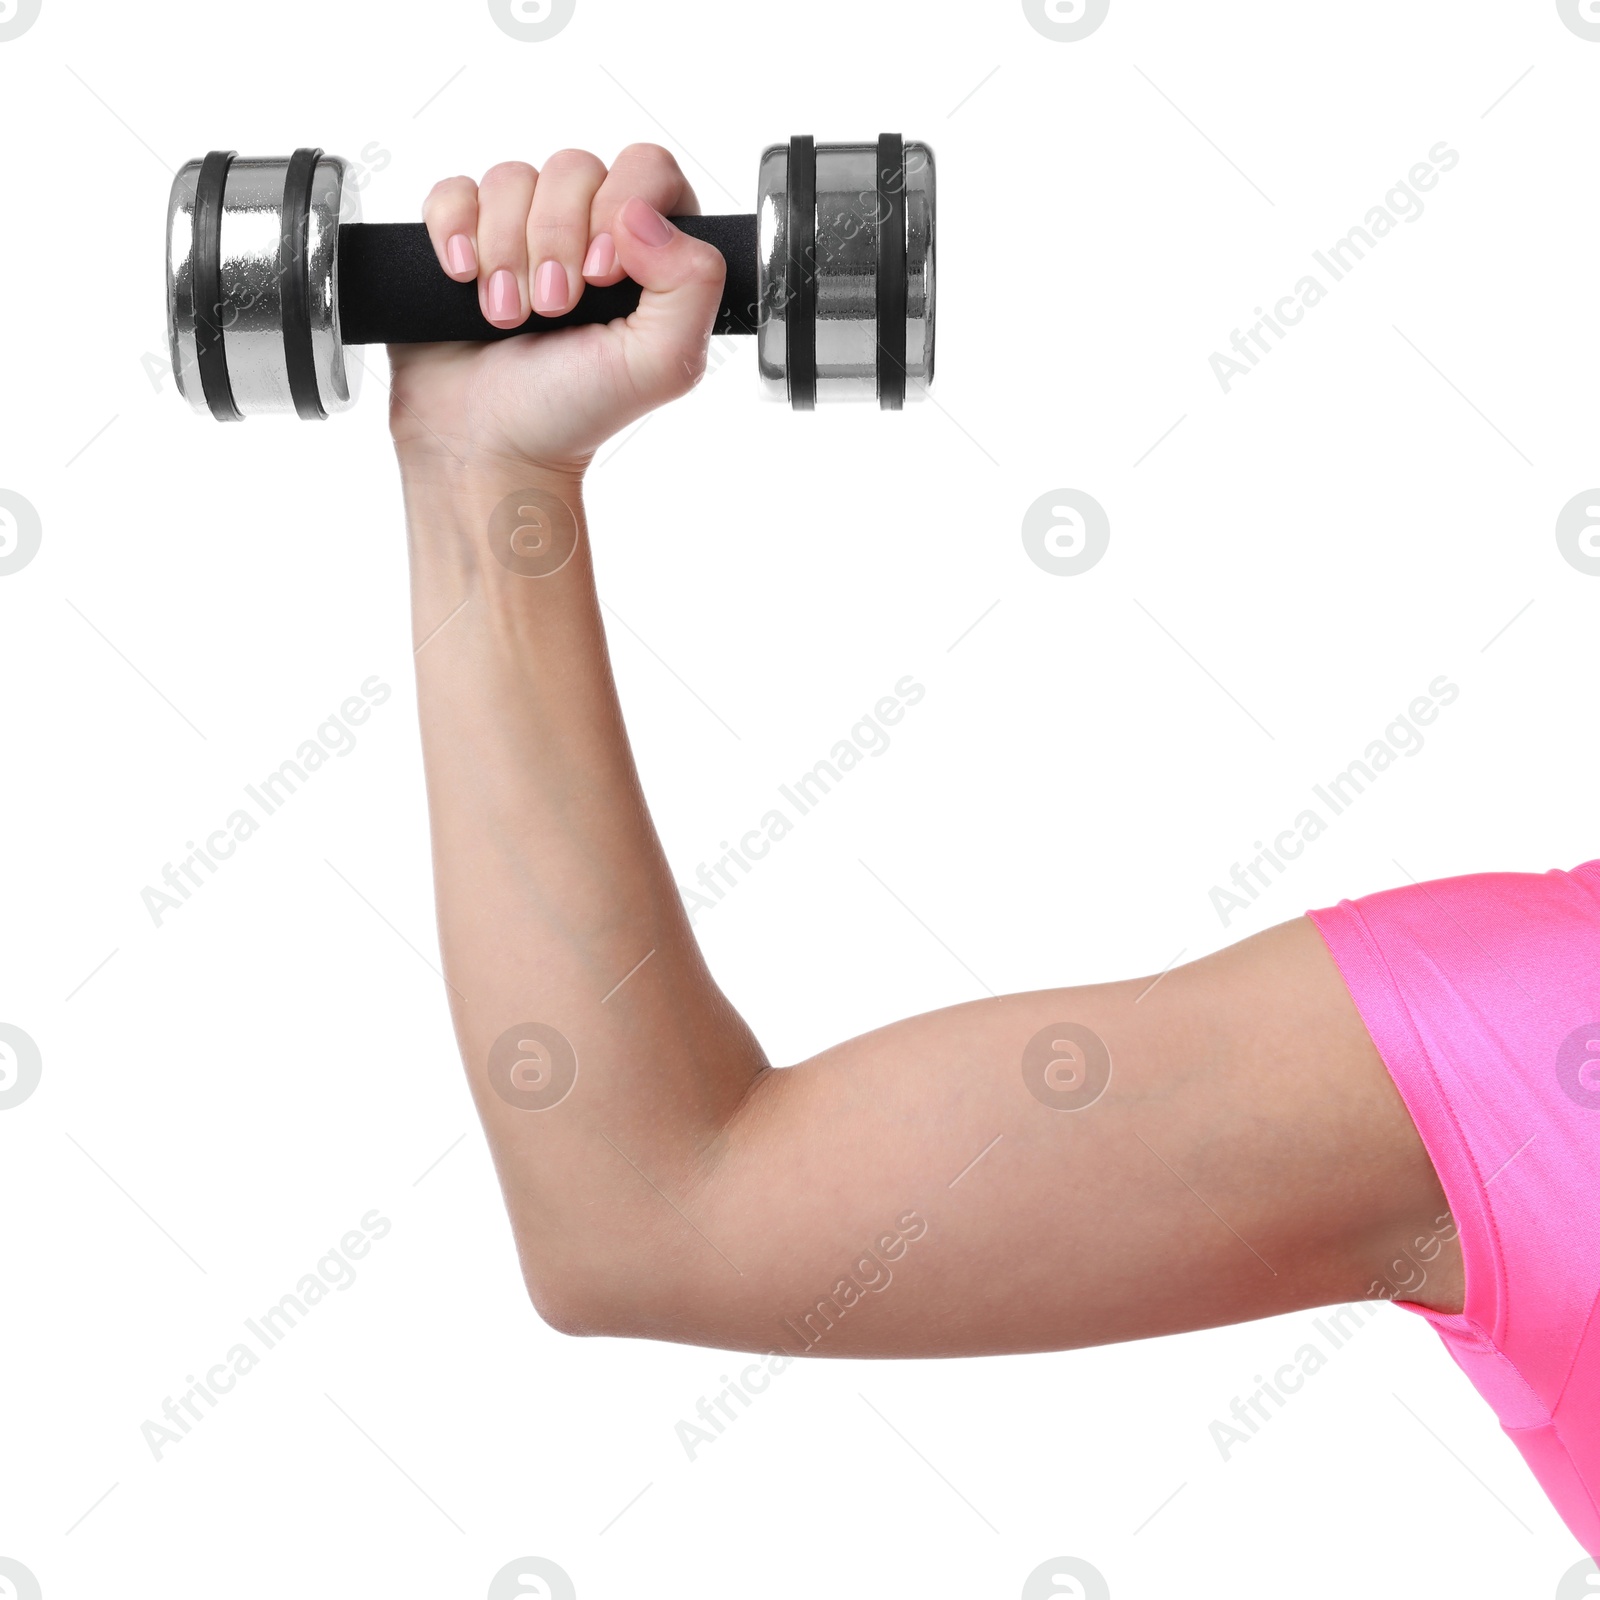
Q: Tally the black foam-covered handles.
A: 1